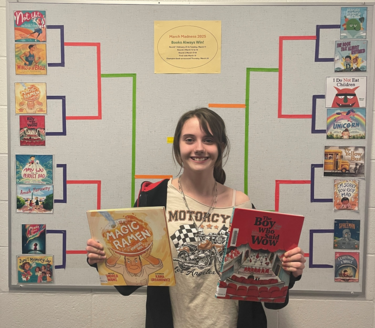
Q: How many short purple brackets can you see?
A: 8